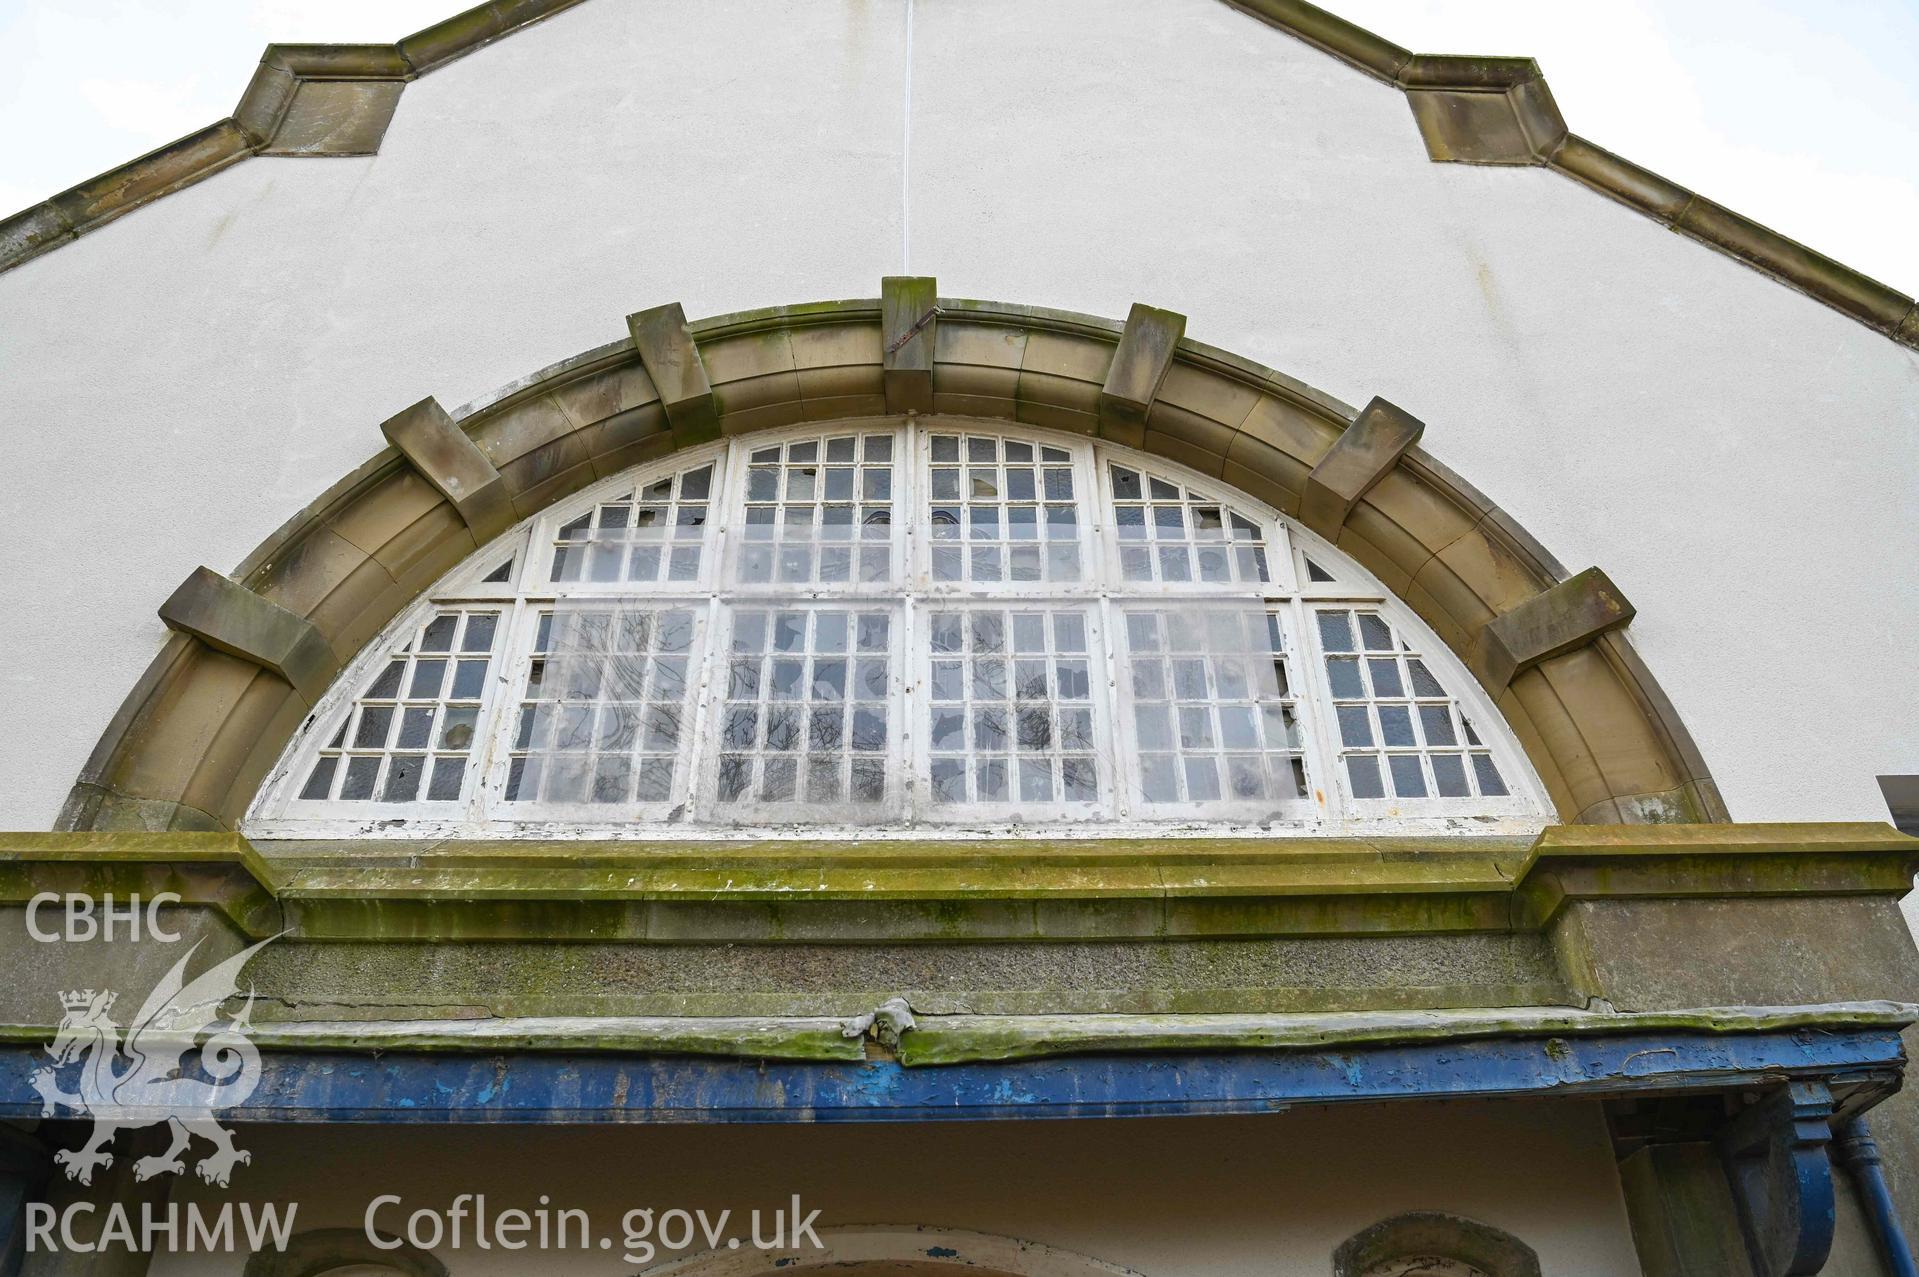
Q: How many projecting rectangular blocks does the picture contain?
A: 7